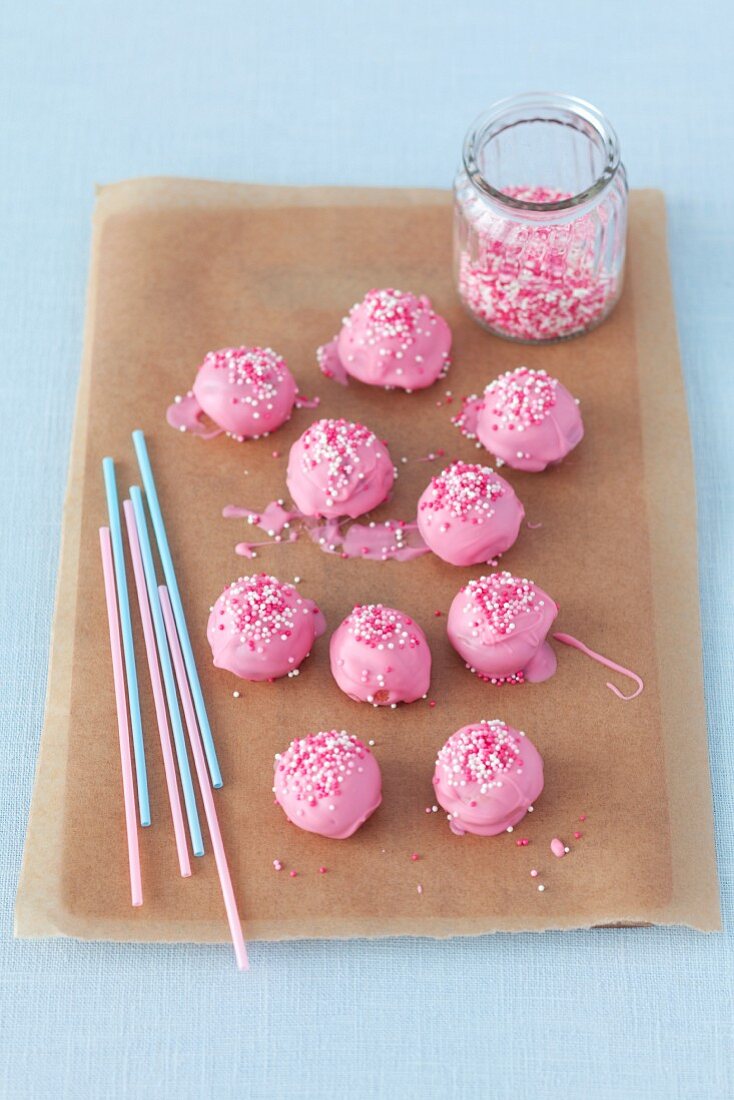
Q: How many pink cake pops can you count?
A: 10